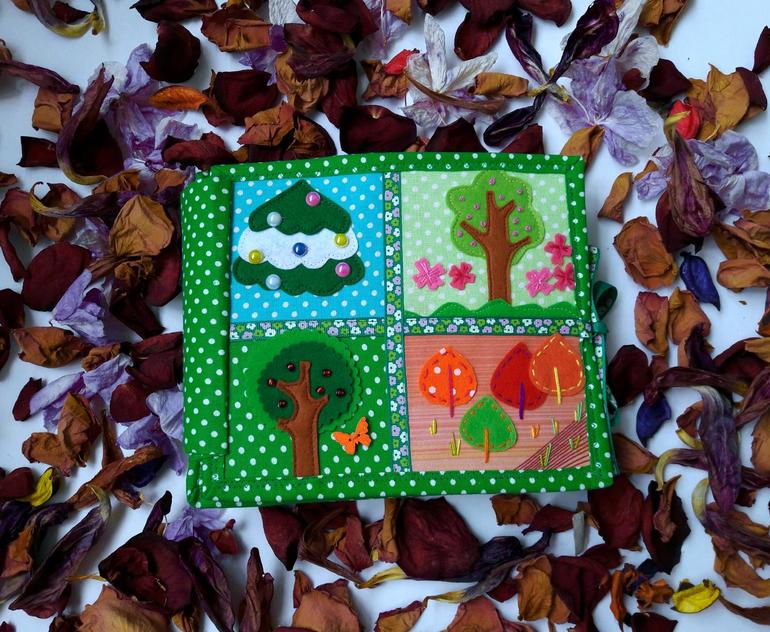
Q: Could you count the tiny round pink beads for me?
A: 13